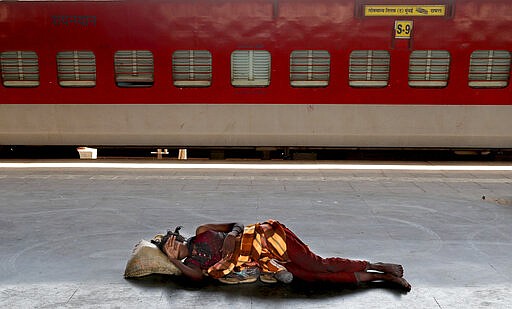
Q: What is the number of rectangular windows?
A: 9